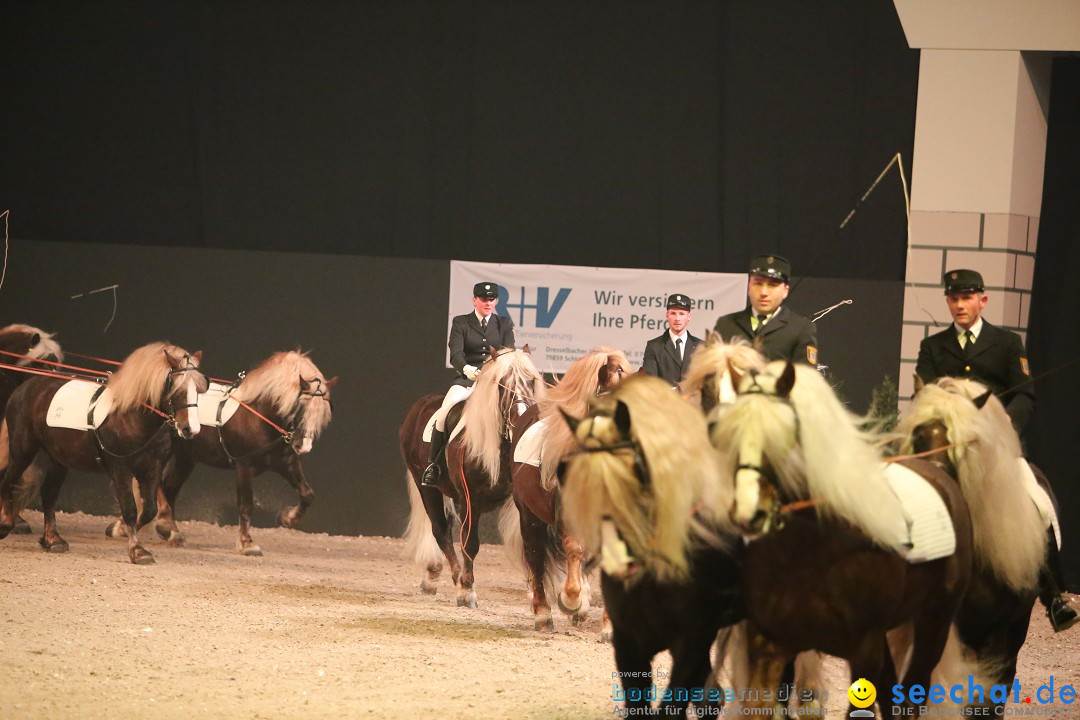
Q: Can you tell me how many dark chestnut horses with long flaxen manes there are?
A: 9